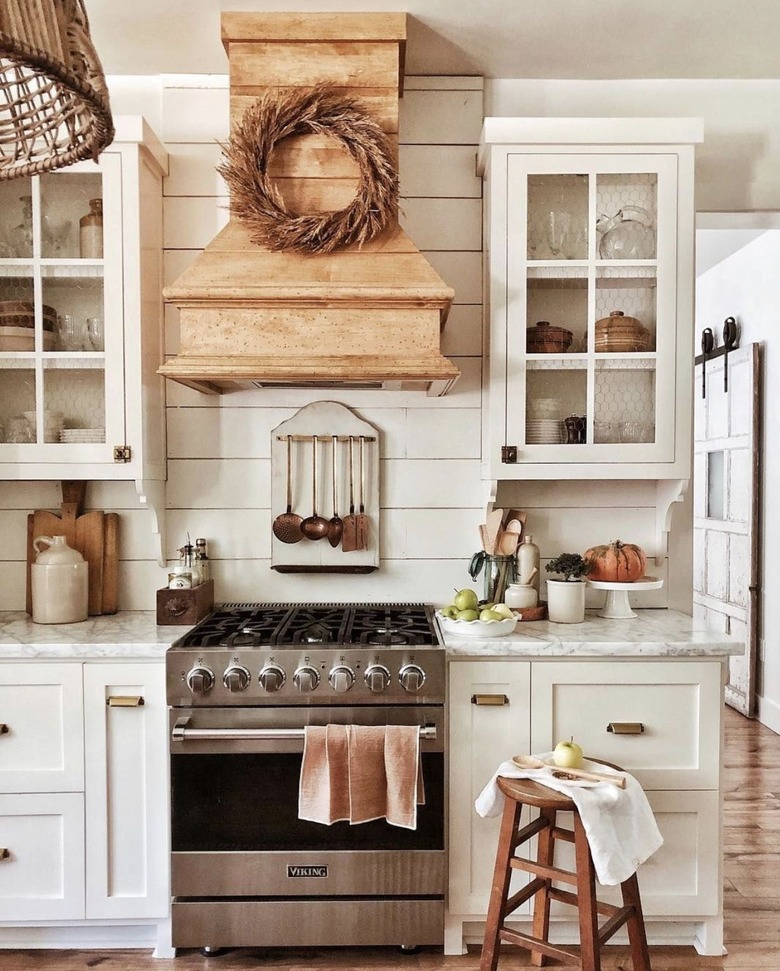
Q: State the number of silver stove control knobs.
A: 7